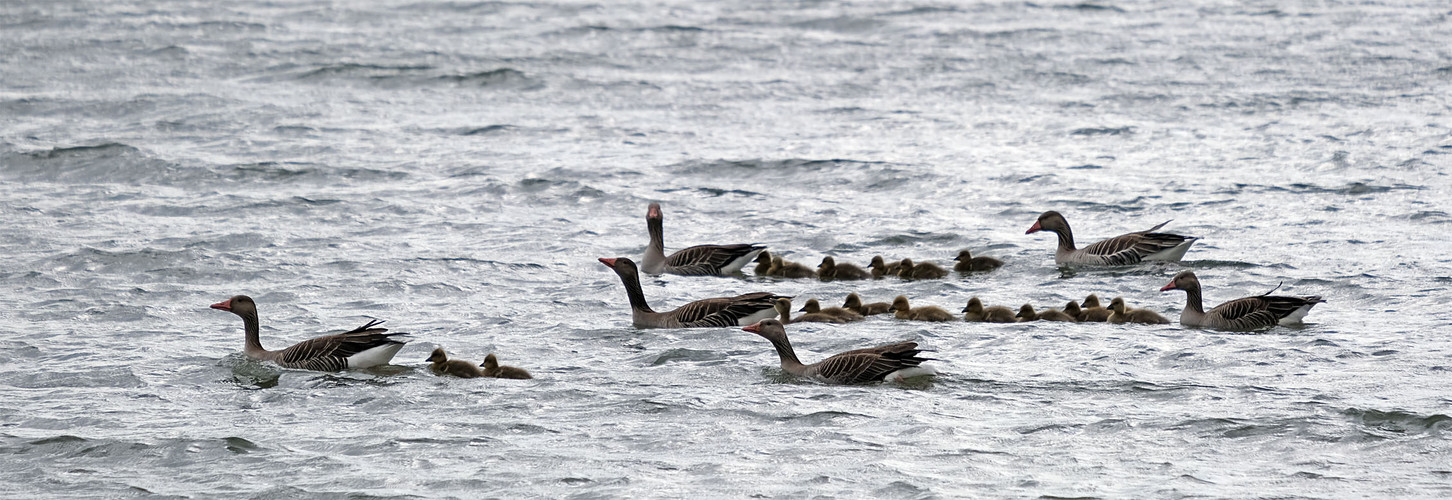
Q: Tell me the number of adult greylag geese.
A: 6